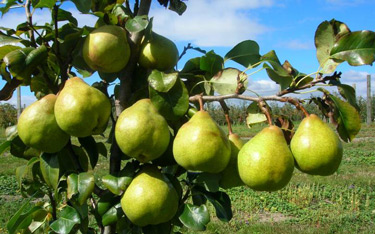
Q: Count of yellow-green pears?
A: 10